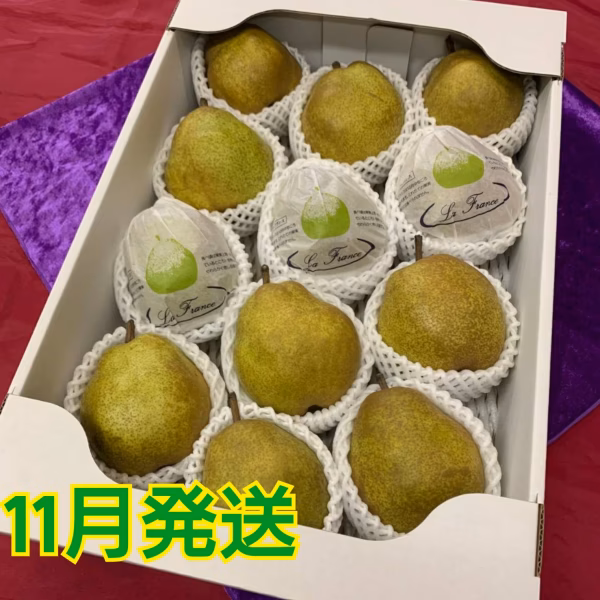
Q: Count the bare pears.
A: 9